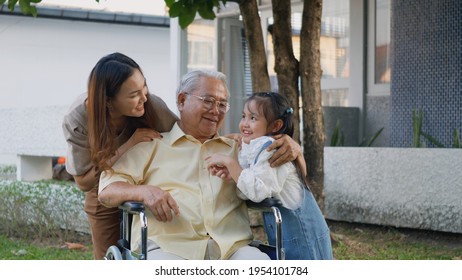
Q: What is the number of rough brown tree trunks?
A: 3